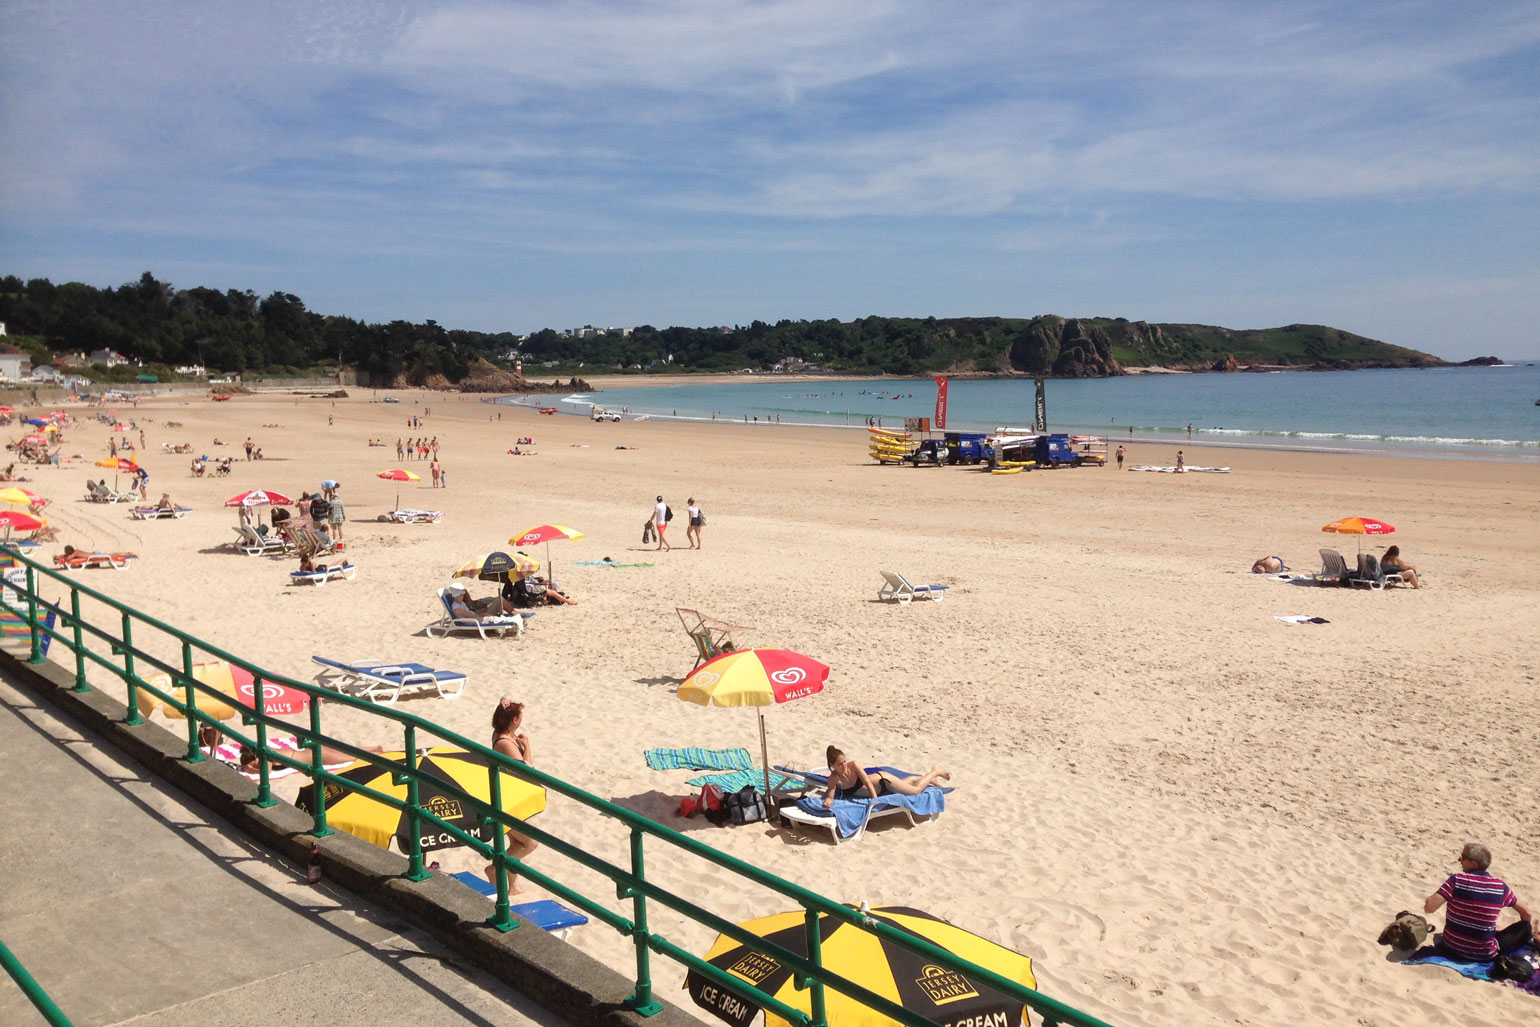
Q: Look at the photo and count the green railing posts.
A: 11